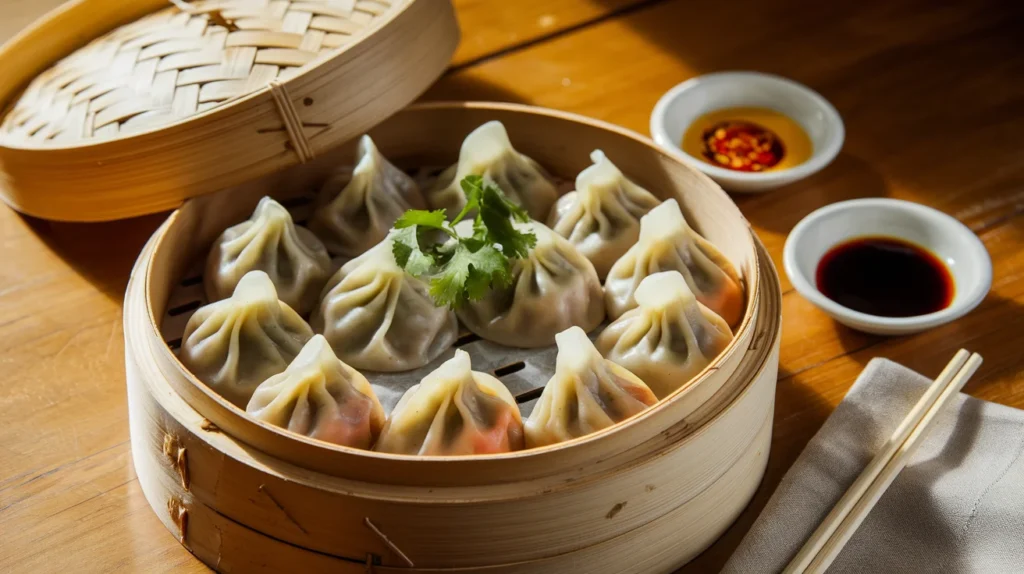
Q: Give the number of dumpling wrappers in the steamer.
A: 12